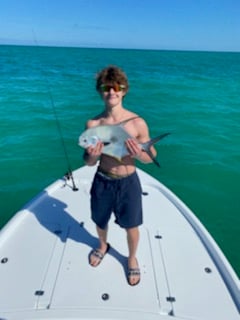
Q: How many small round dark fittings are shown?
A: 3